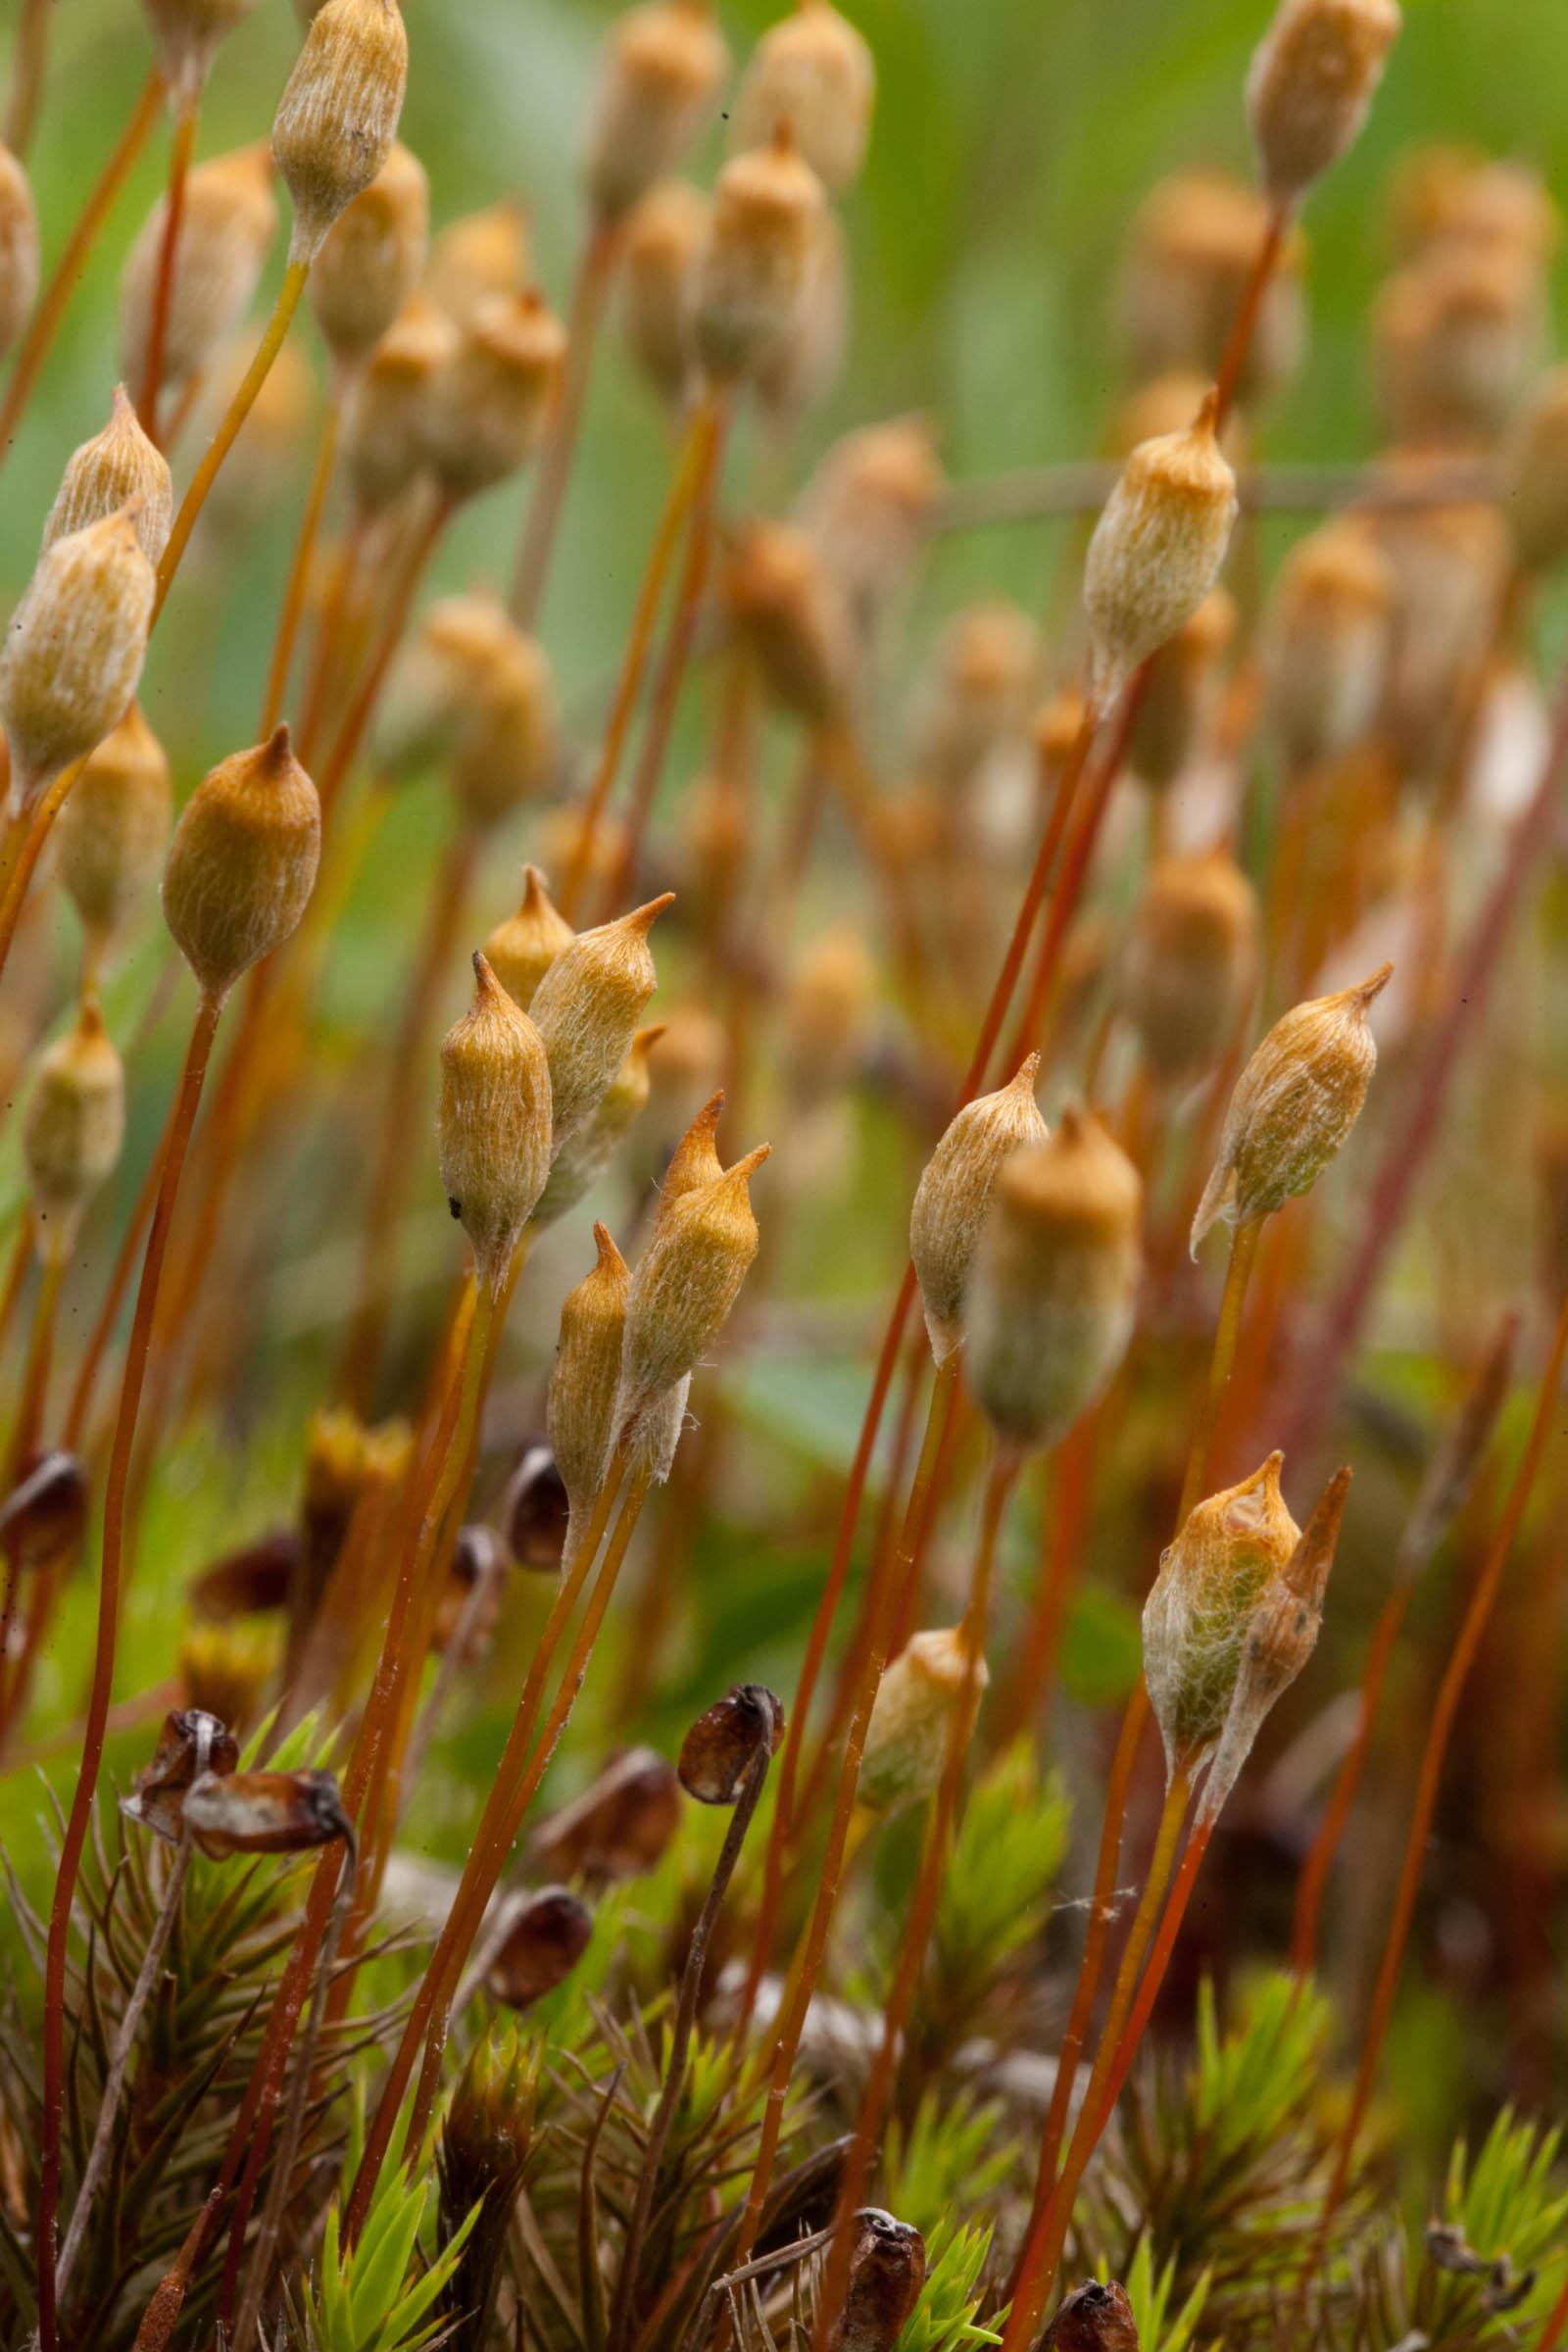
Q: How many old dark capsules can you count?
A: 11